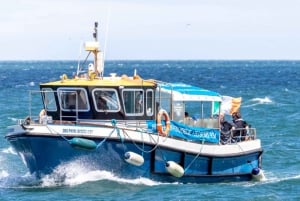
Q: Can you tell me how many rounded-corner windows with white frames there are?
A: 5